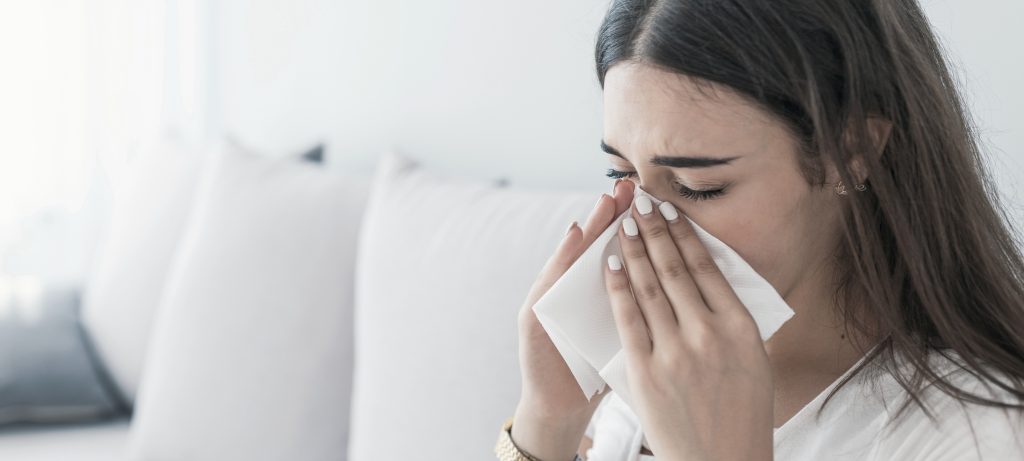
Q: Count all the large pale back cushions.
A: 3